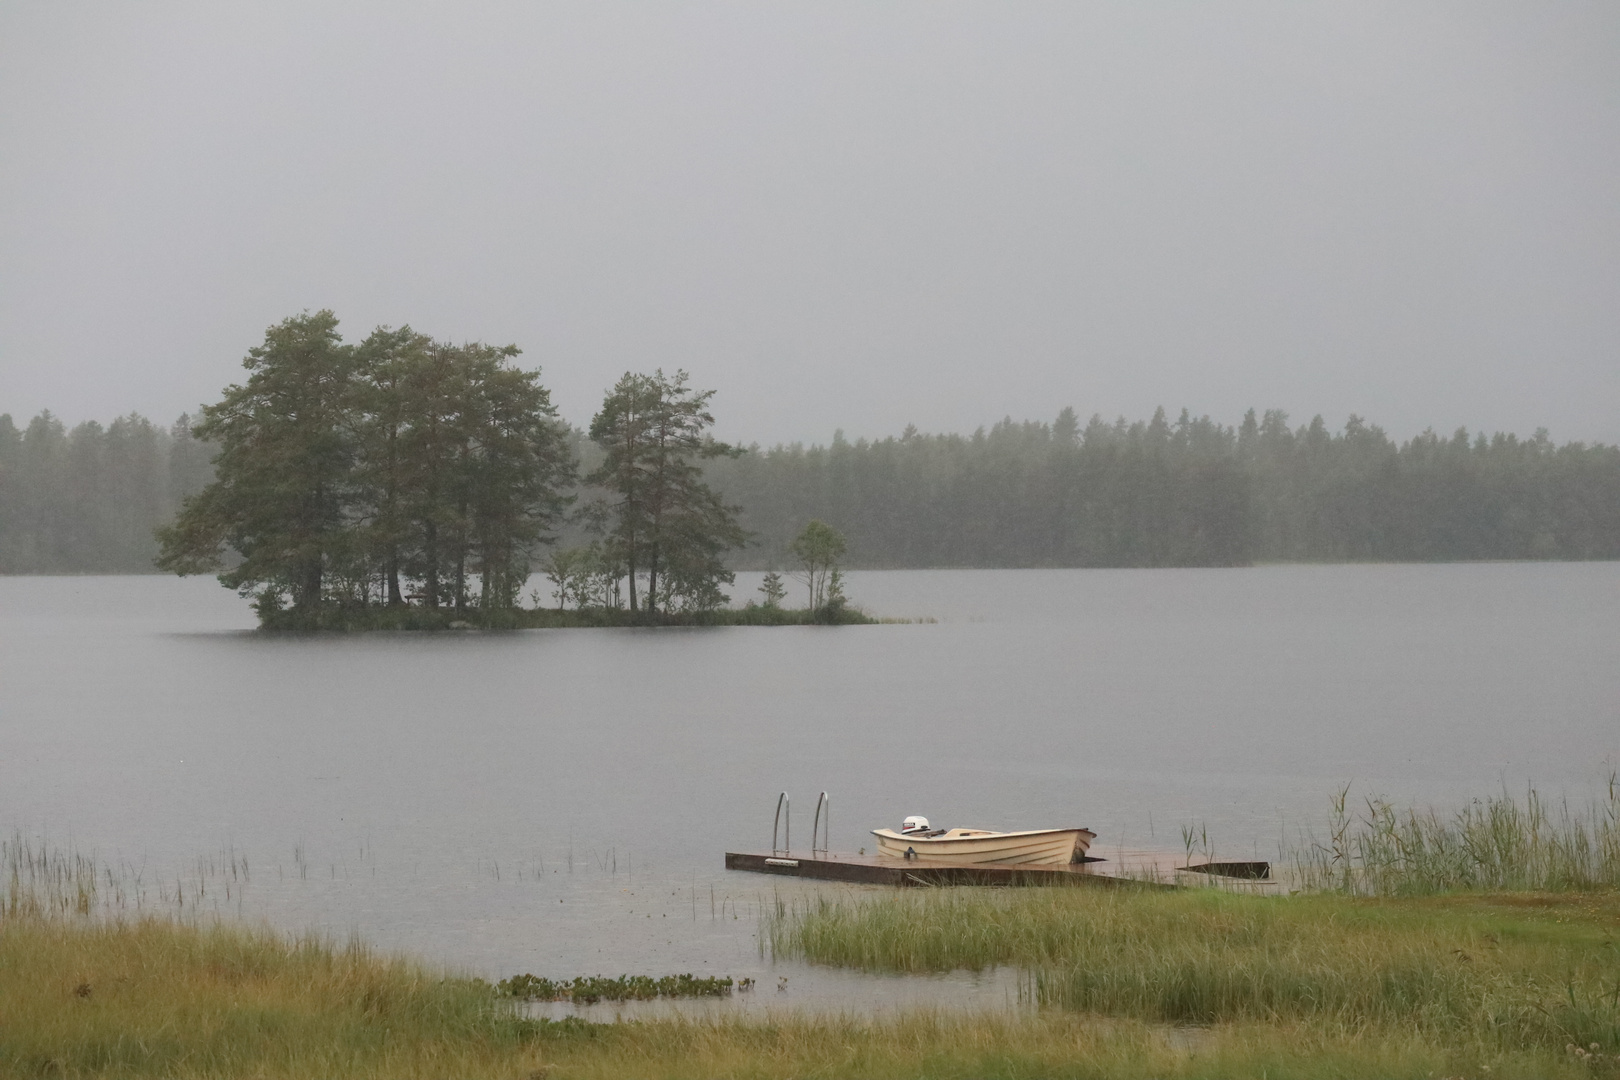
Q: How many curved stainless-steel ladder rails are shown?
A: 2